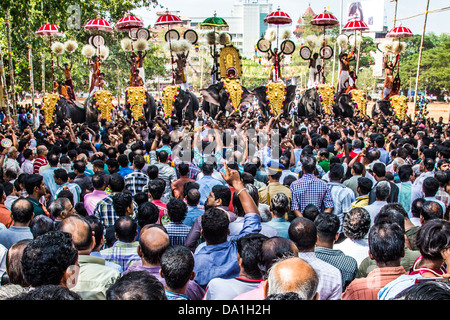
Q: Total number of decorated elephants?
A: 9